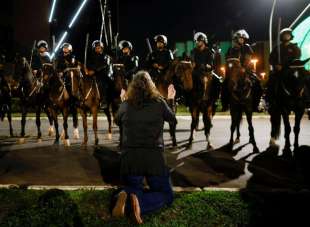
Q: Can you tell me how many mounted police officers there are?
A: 8